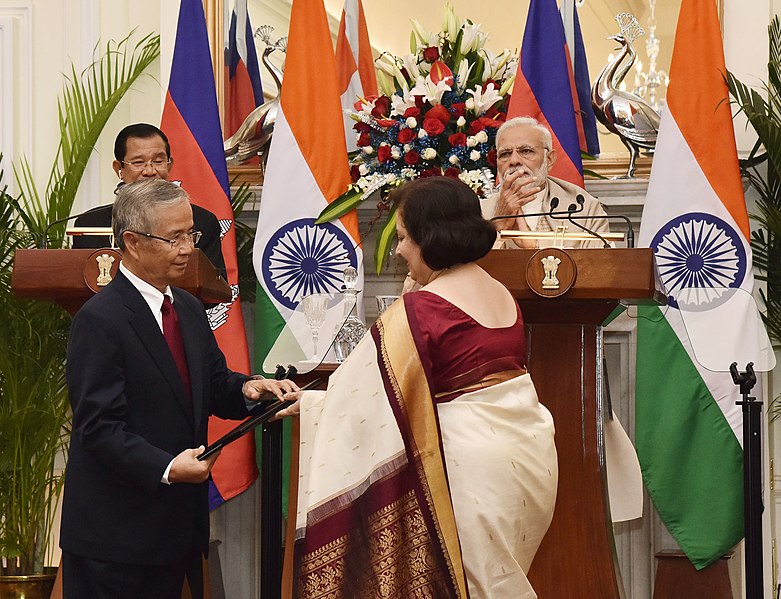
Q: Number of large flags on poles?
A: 4